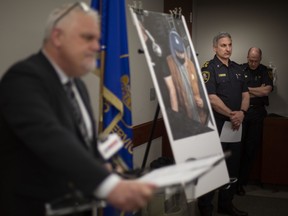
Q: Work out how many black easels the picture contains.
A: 1